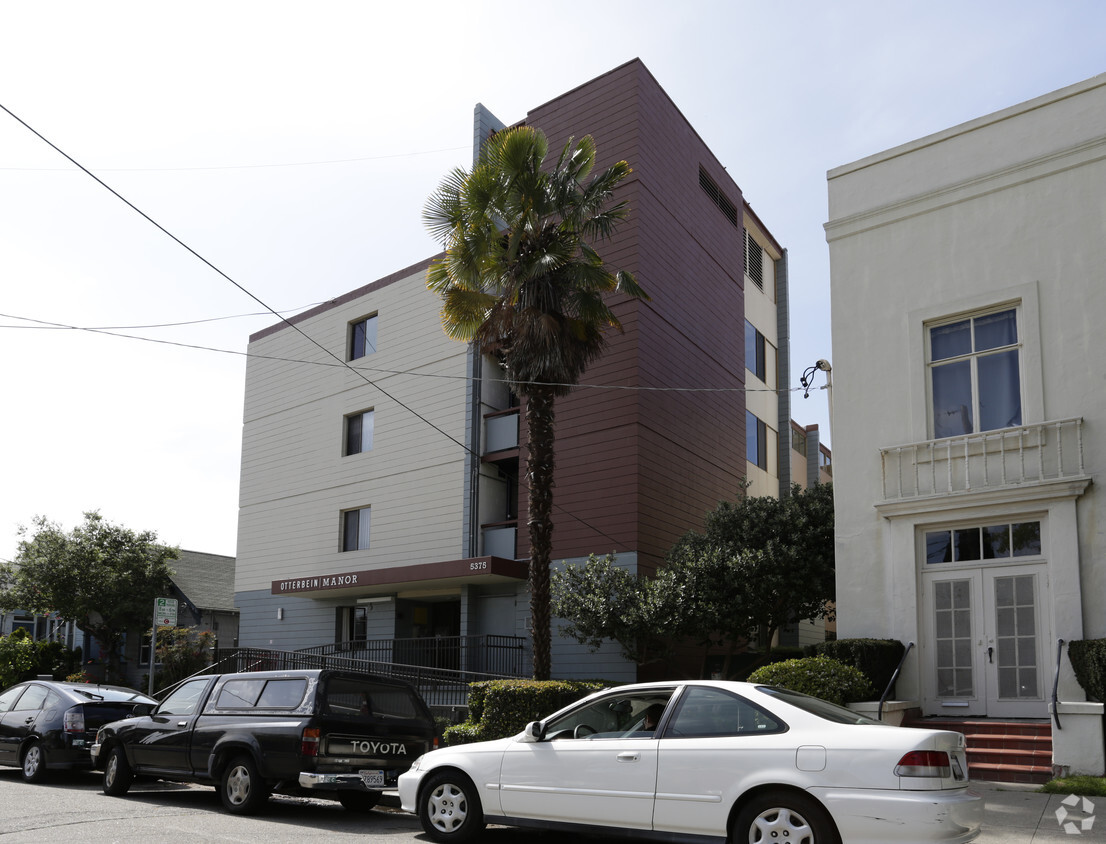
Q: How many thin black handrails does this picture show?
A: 2